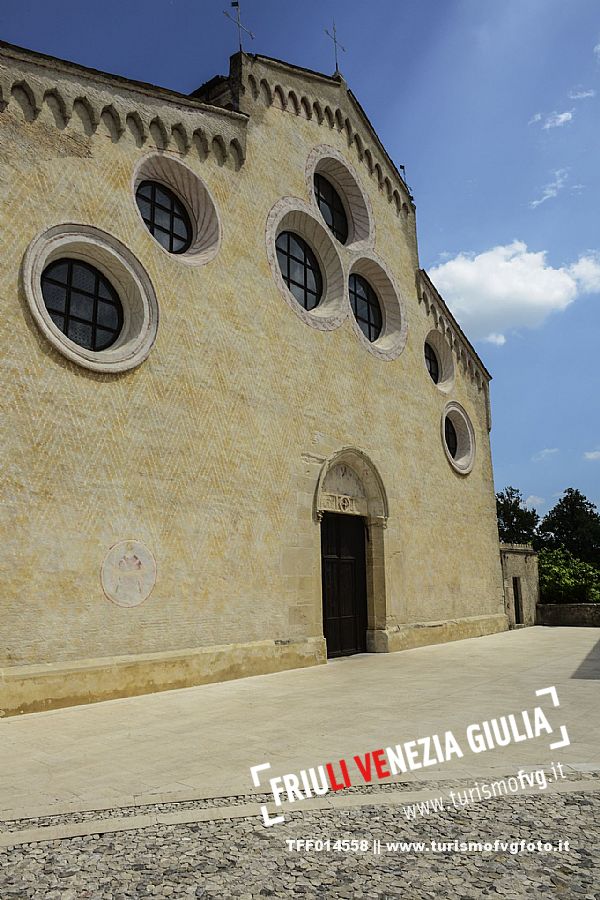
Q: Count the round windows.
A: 7